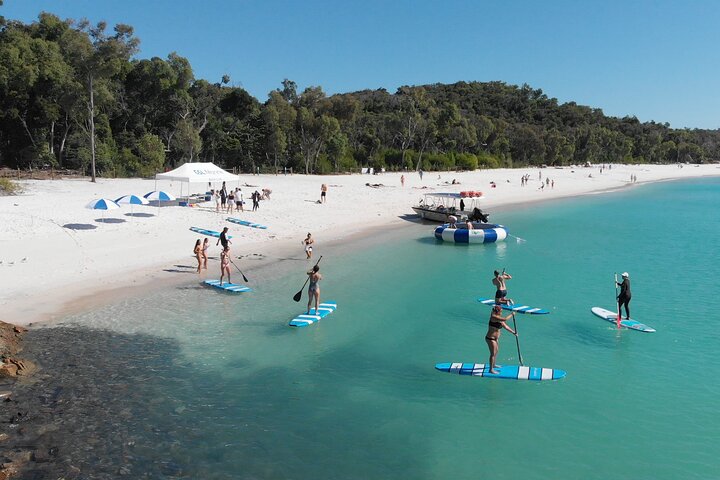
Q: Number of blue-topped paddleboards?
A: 6